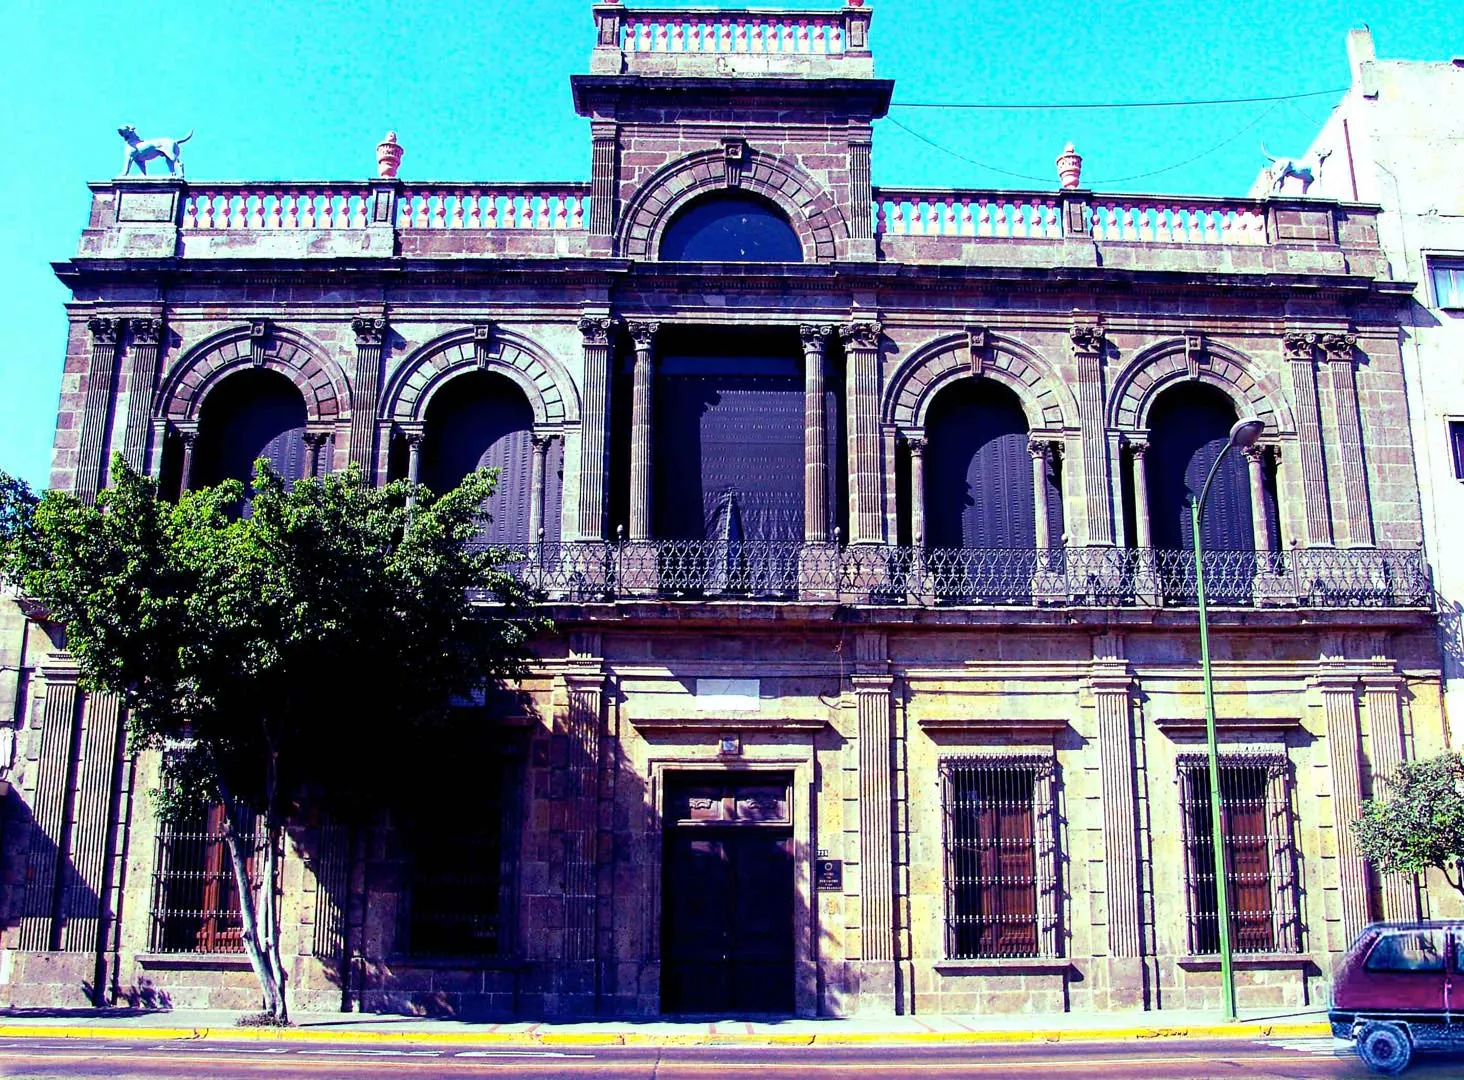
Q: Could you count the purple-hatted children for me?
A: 0